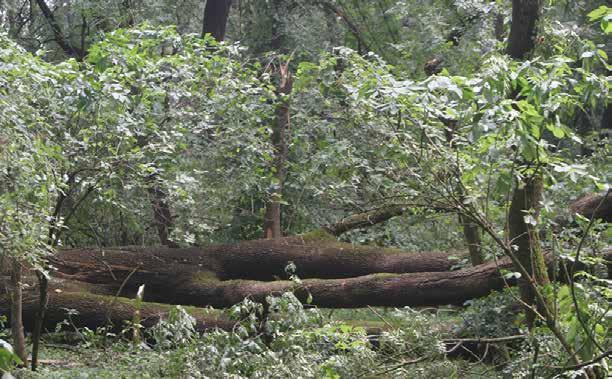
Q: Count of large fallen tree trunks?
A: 3